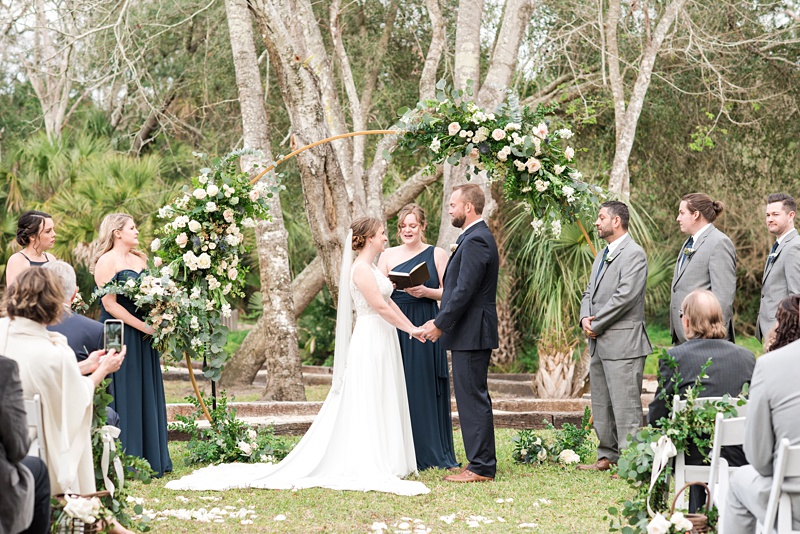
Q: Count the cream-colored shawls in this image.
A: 1